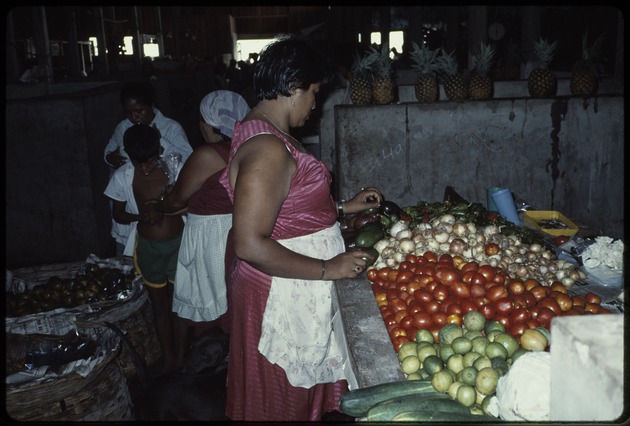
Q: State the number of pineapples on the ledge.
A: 7